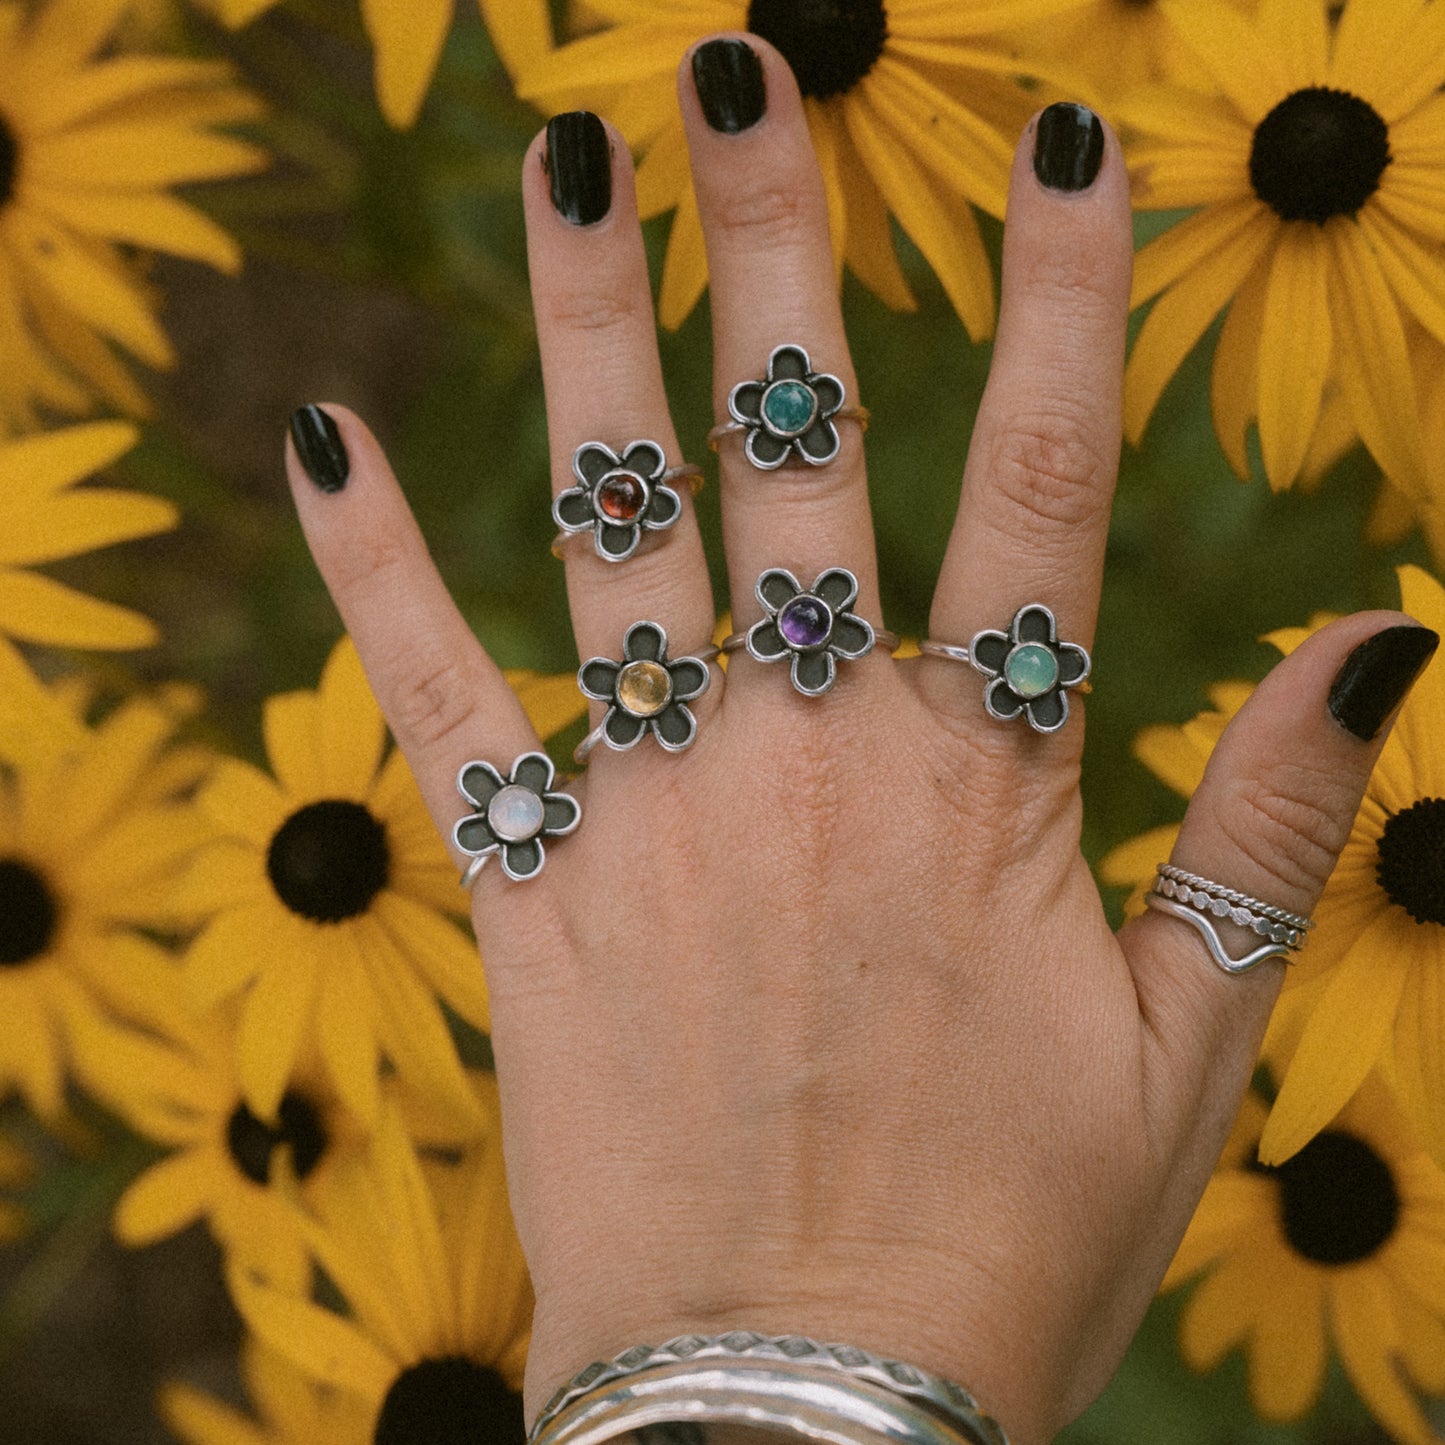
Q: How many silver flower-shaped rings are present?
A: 6